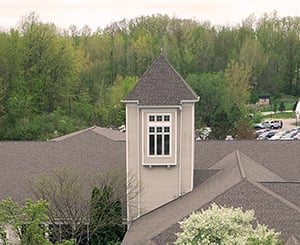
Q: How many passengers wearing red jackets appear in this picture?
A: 0